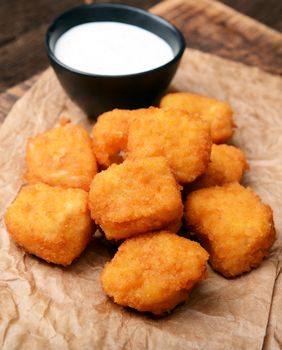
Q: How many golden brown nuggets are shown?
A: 9